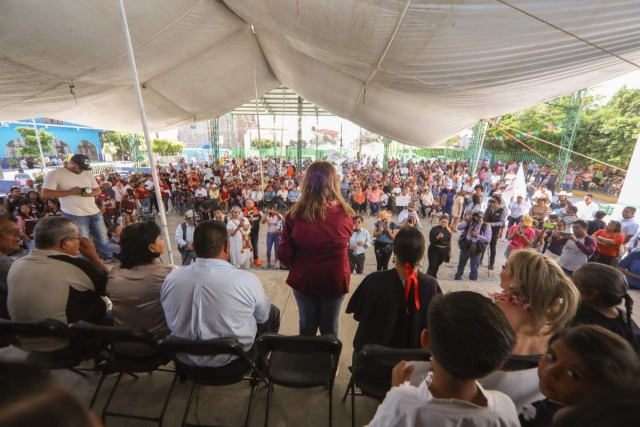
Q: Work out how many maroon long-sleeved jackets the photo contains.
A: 1